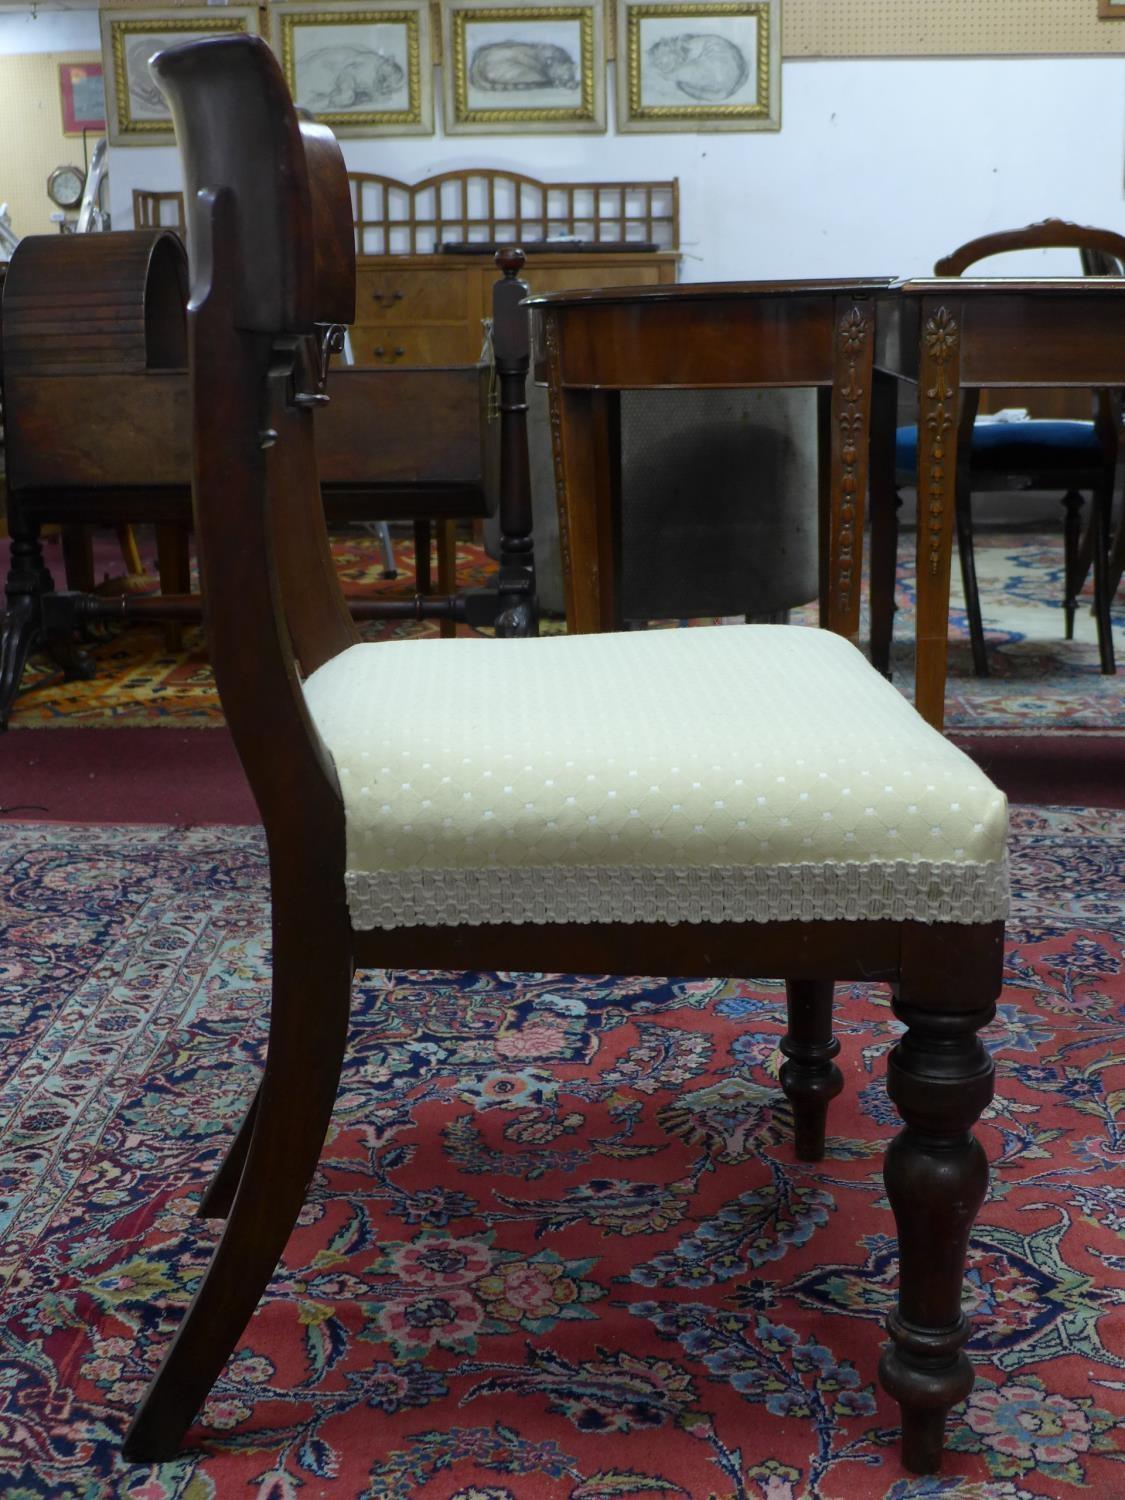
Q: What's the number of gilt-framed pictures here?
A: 4